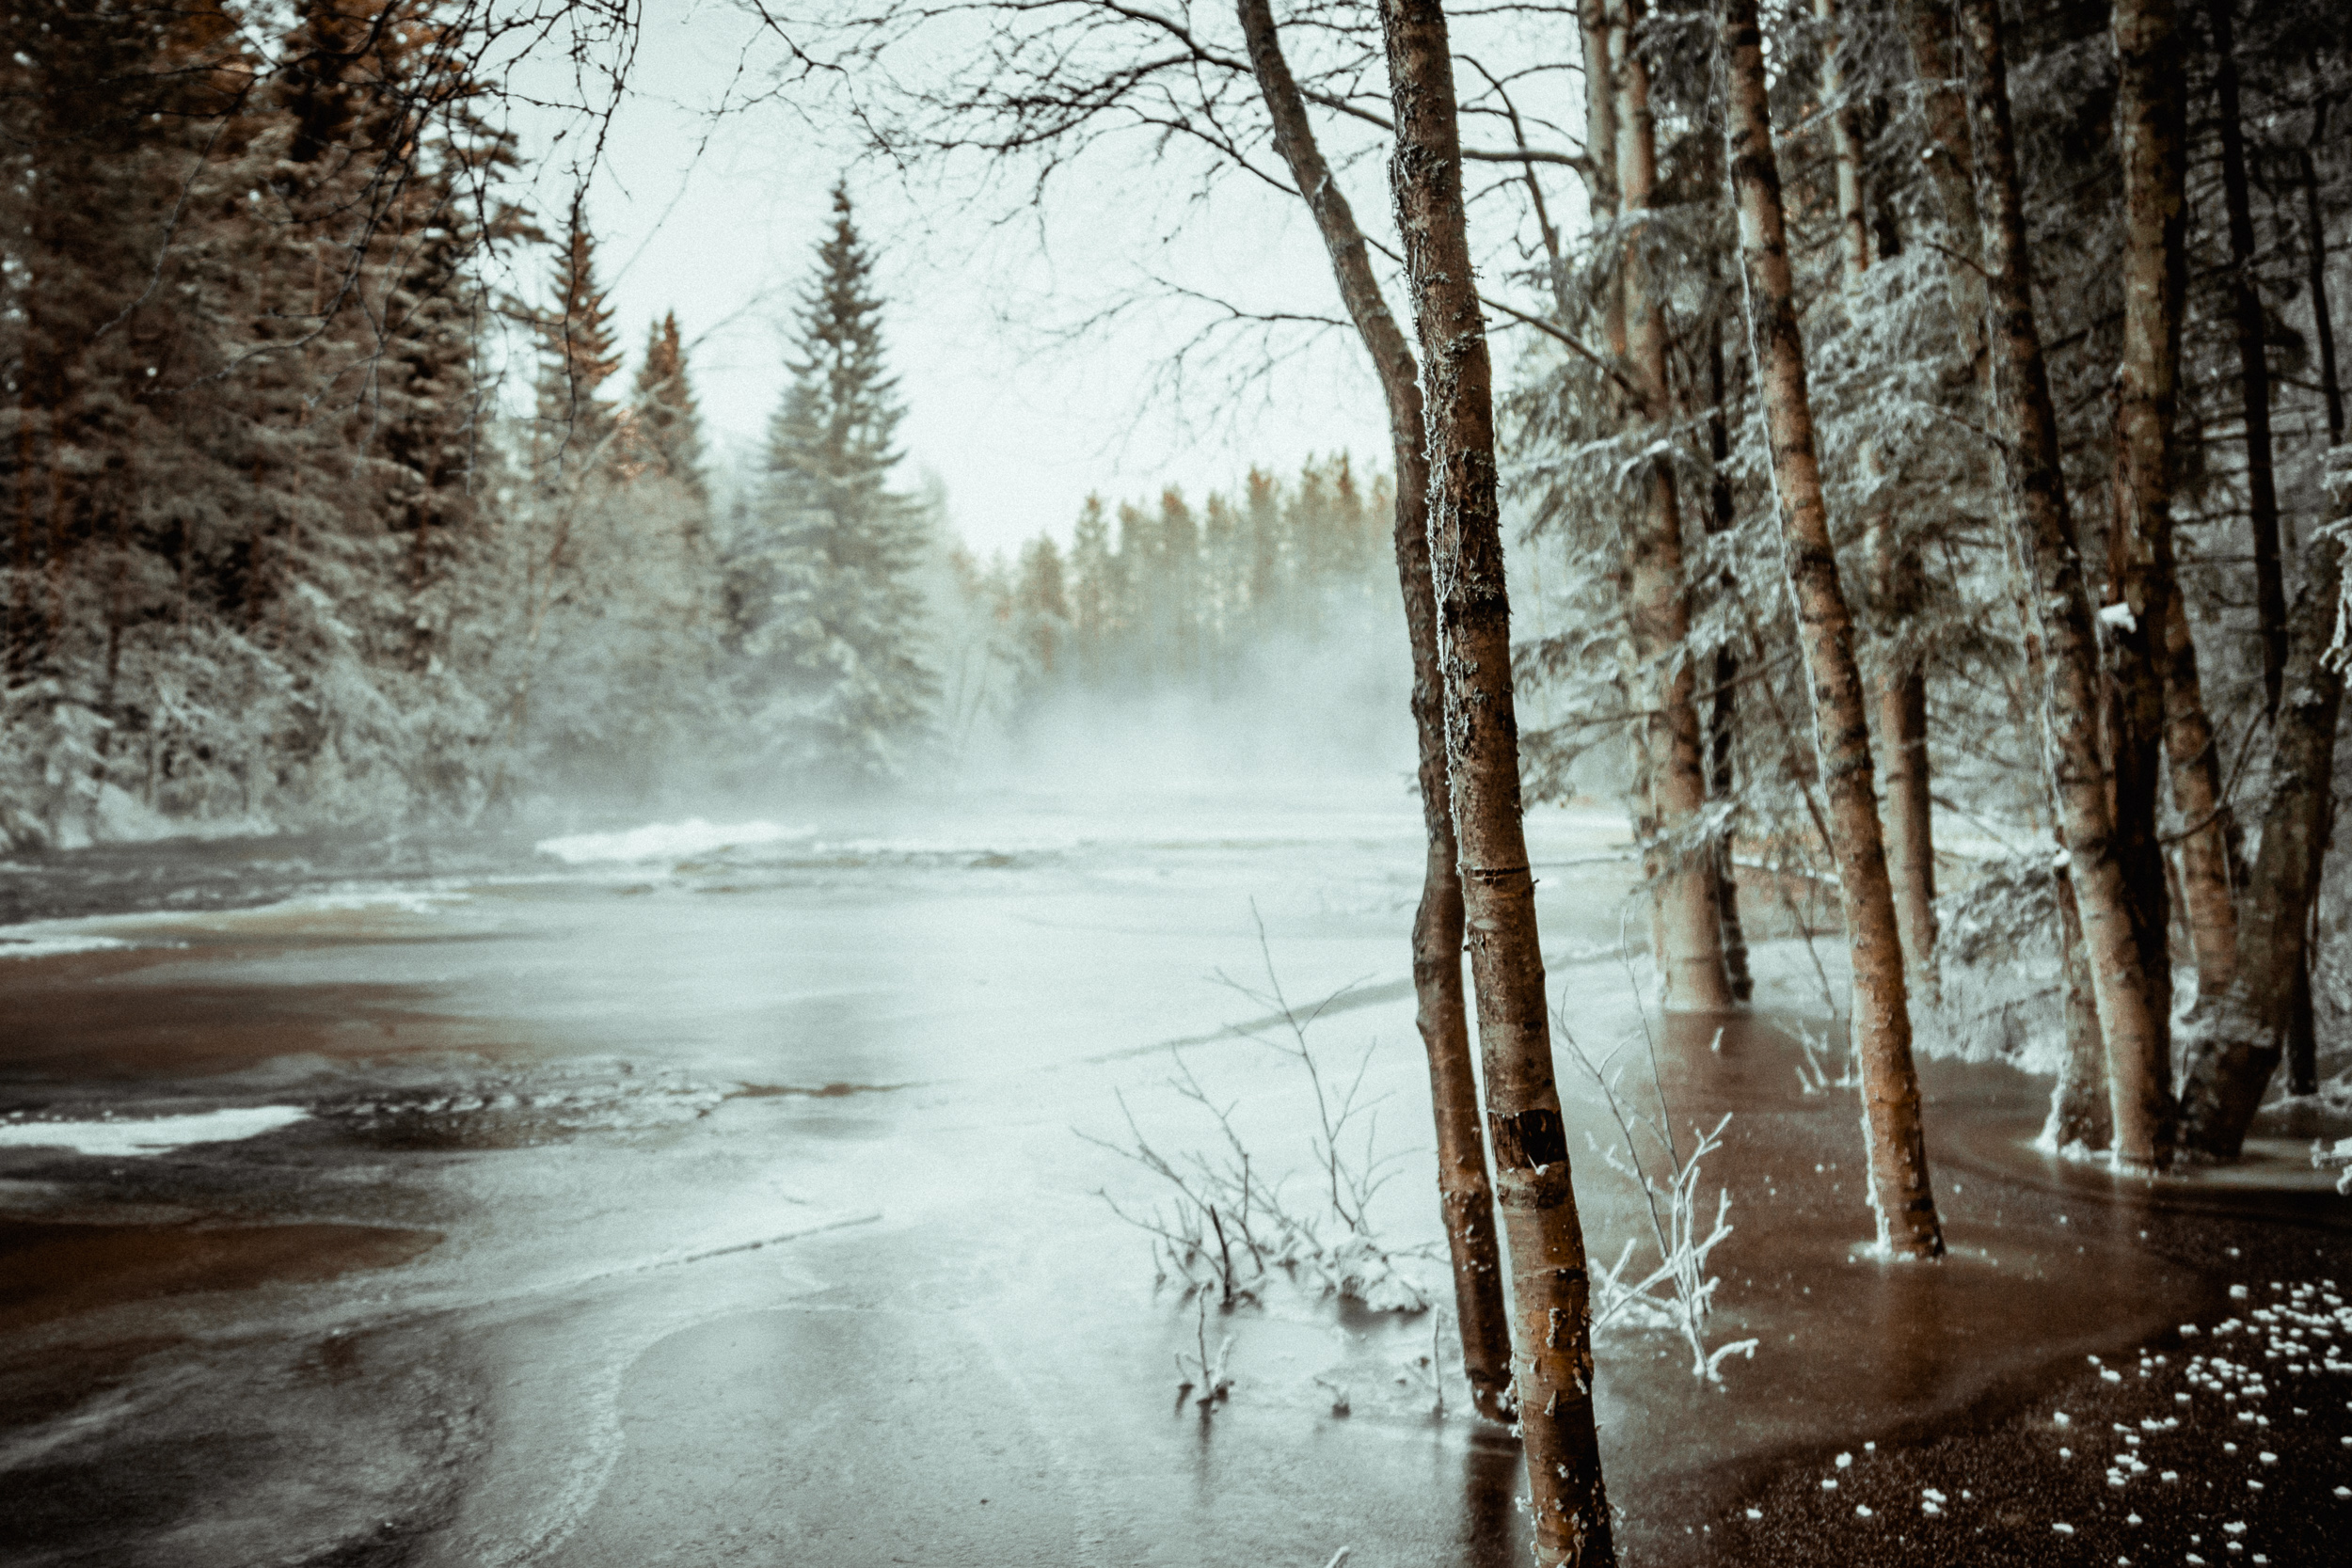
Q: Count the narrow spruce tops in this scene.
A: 3